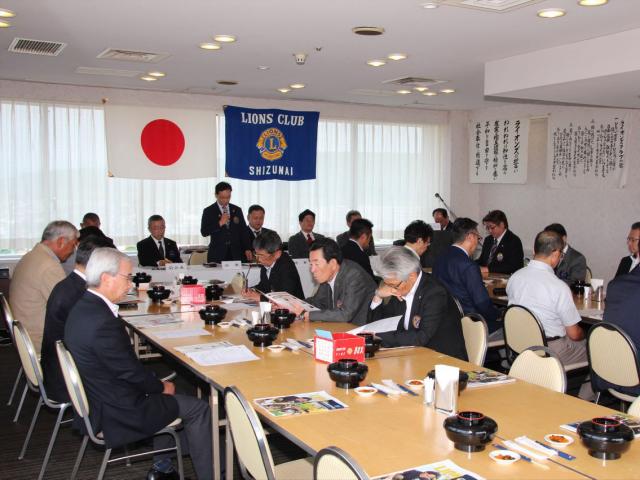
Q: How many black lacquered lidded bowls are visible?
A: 13